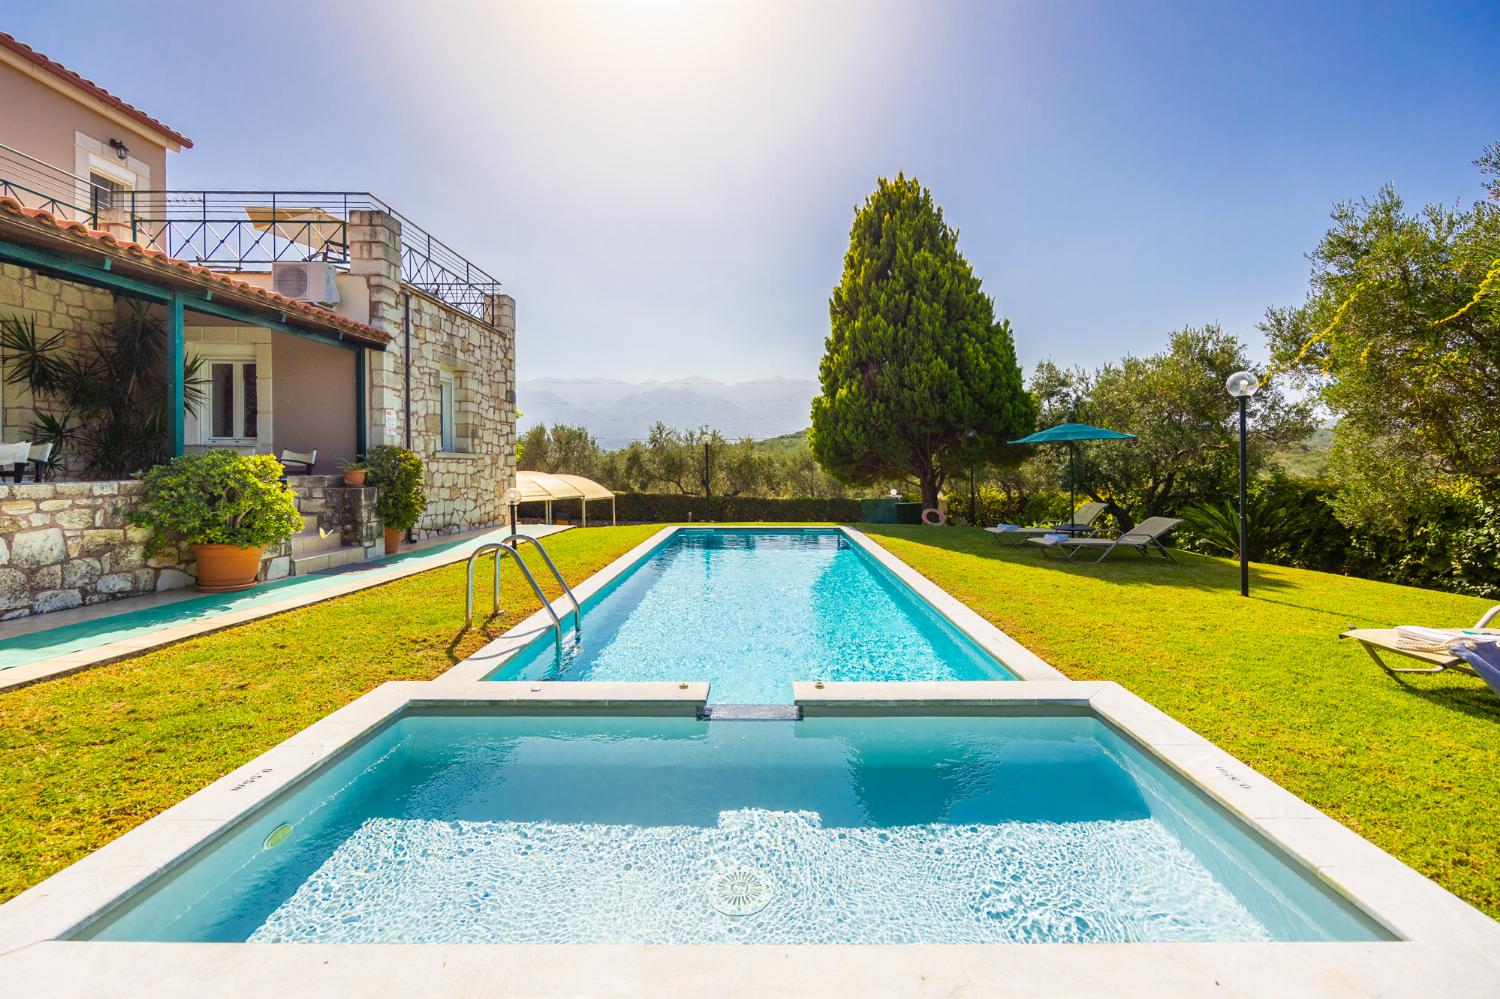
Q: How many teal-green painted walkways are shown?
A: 1